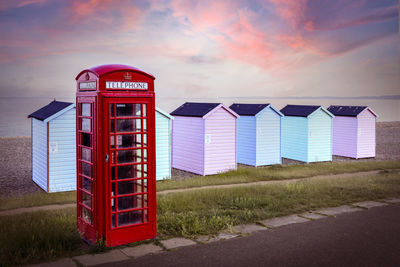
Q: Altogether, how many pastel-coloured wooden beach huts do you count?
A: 6